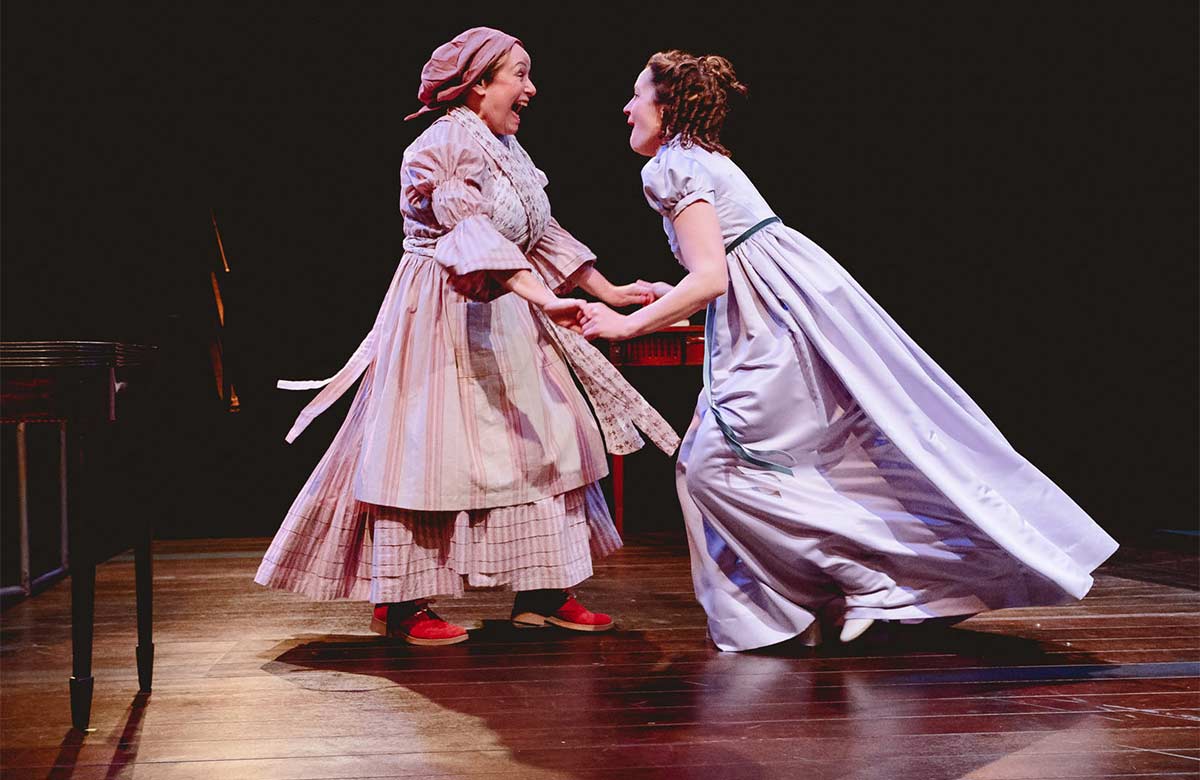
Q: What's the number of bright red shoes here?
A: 2